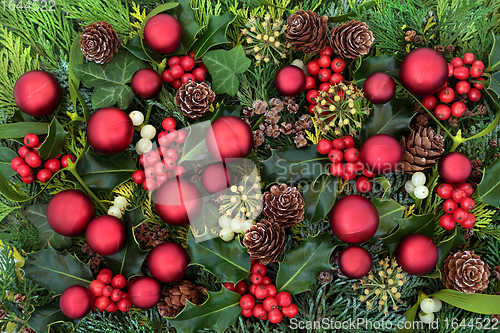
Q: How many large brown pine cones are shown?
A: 9